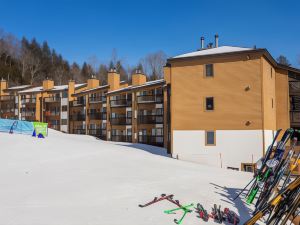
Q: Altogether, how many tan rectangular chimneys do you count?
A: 6